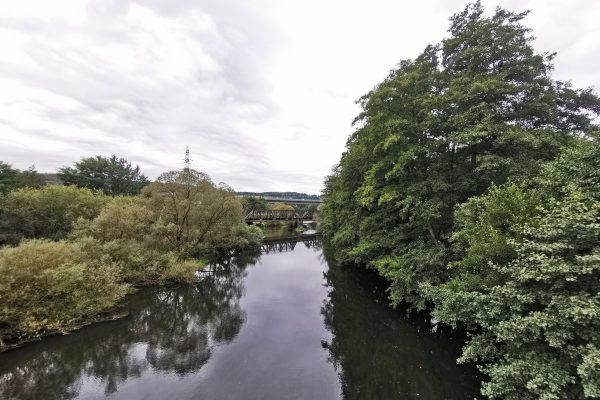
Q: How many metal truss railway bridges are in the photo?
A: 1